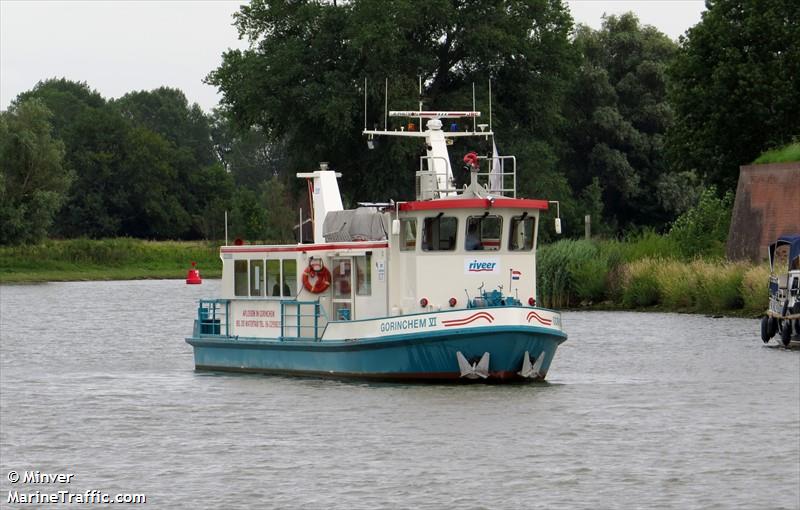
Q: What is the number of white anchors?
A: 2